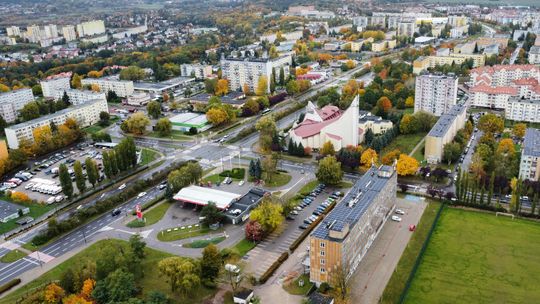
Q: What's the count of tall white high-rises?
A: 2